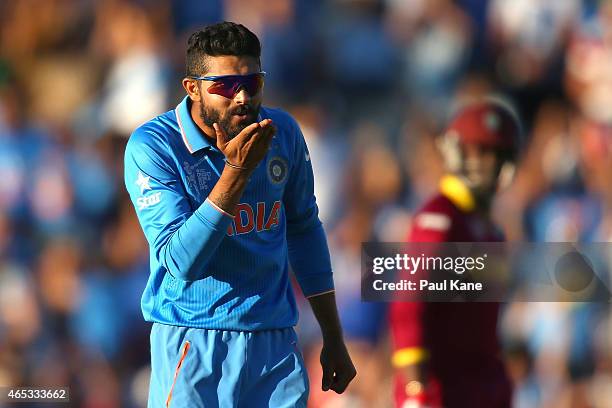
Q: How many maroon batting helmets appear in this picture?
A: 1